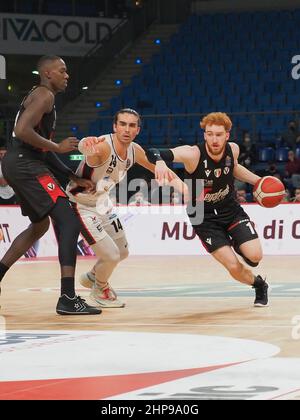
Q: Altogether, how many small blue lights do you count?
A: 5